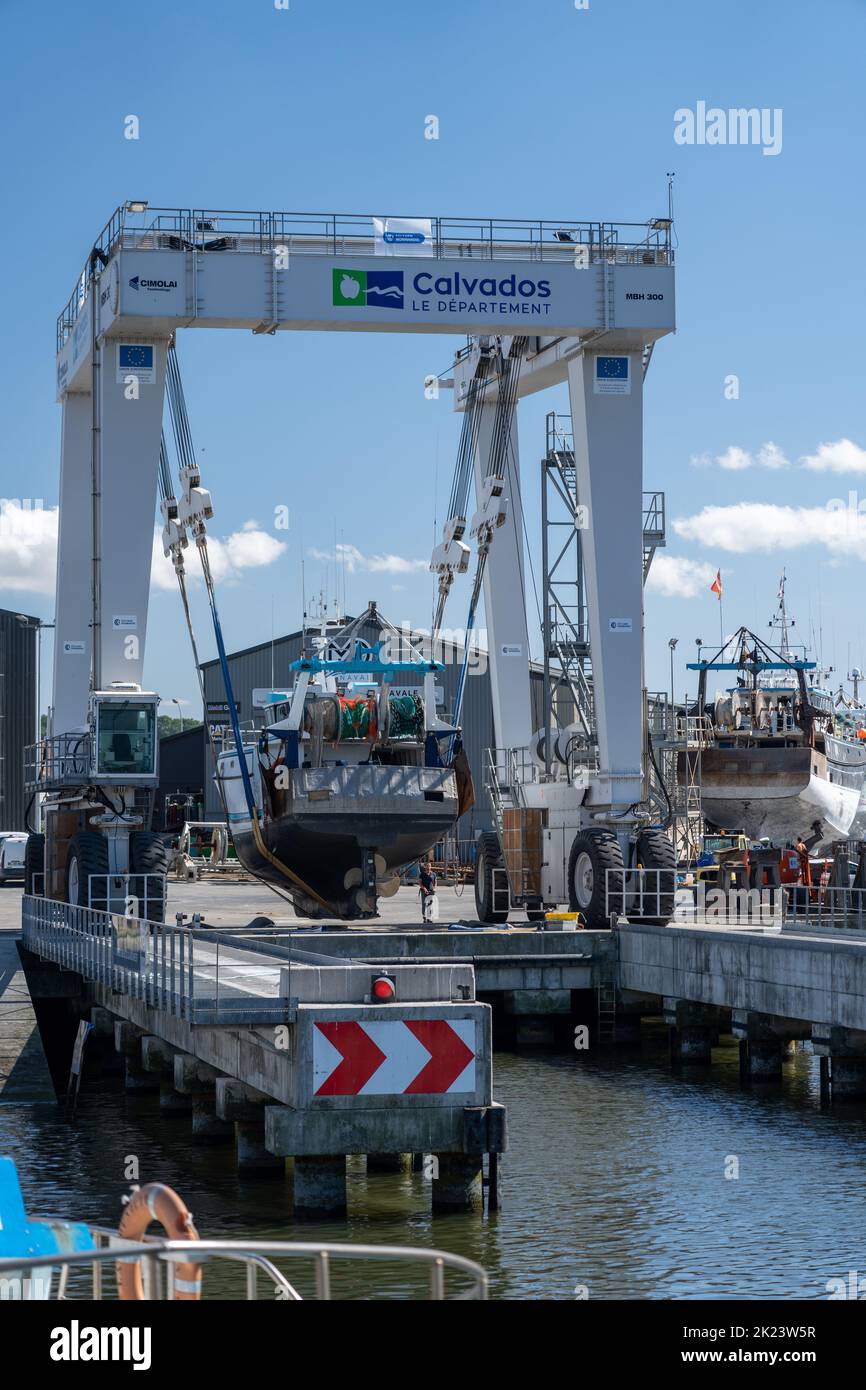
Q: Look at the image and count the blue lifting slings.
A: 2